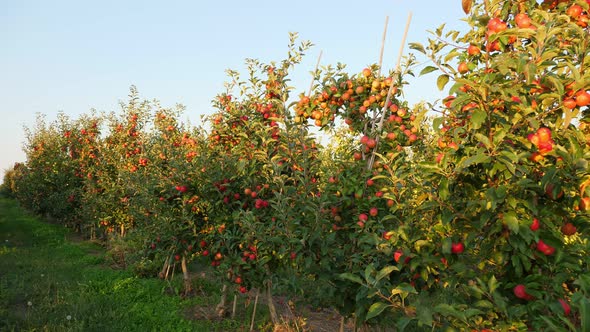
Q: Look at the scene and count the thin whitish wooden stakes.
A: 3